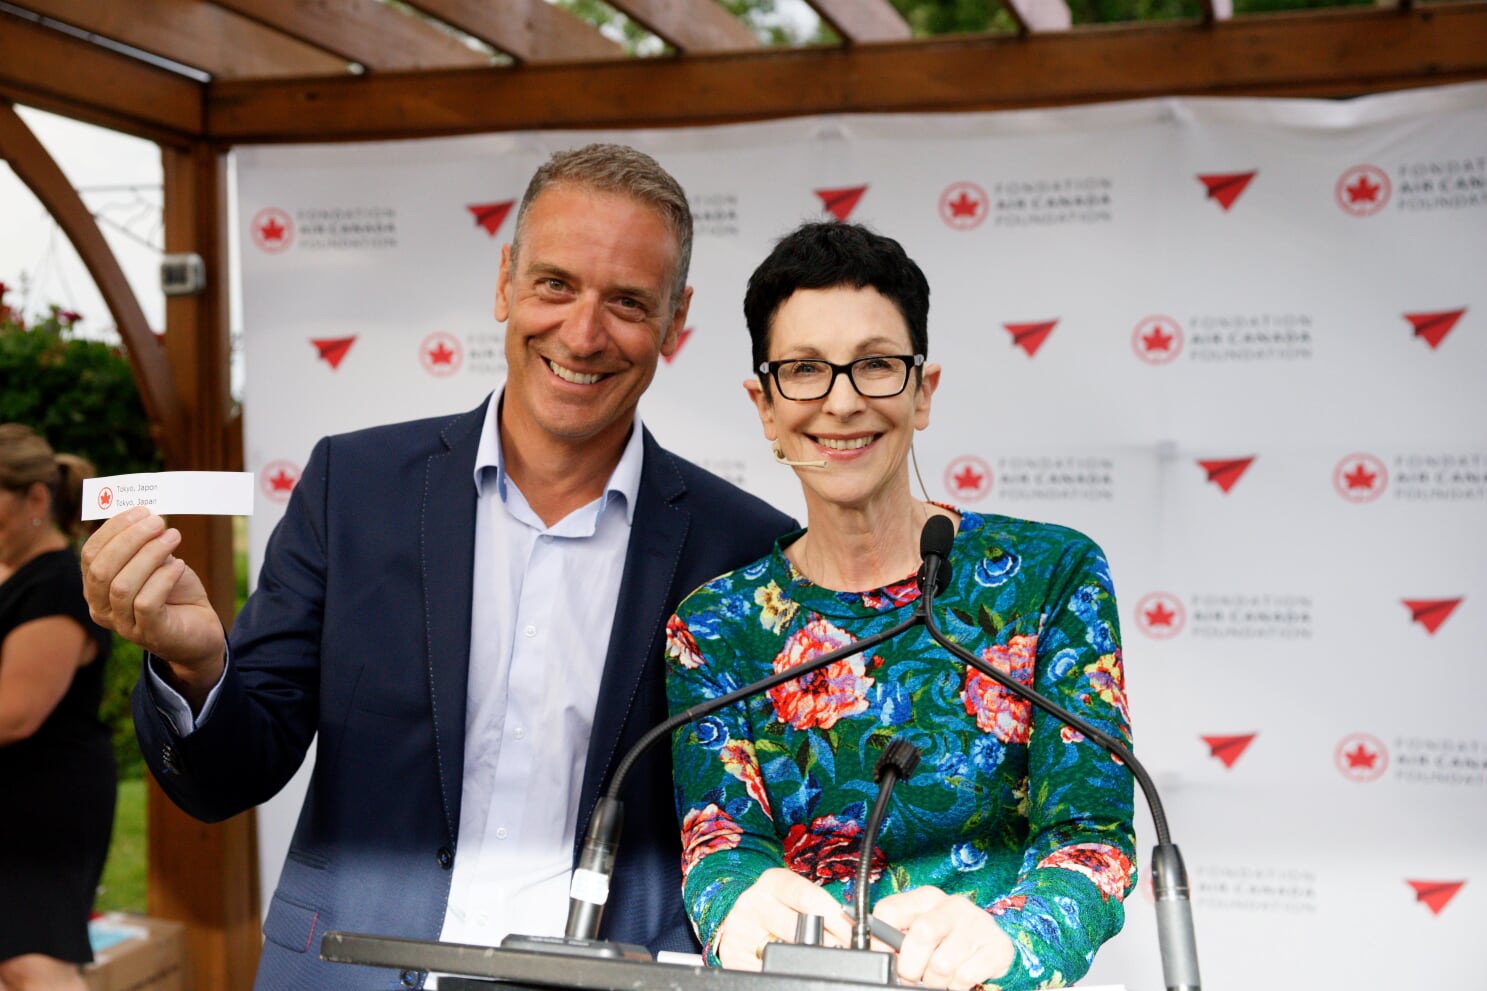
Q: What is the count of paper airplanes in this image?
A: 11